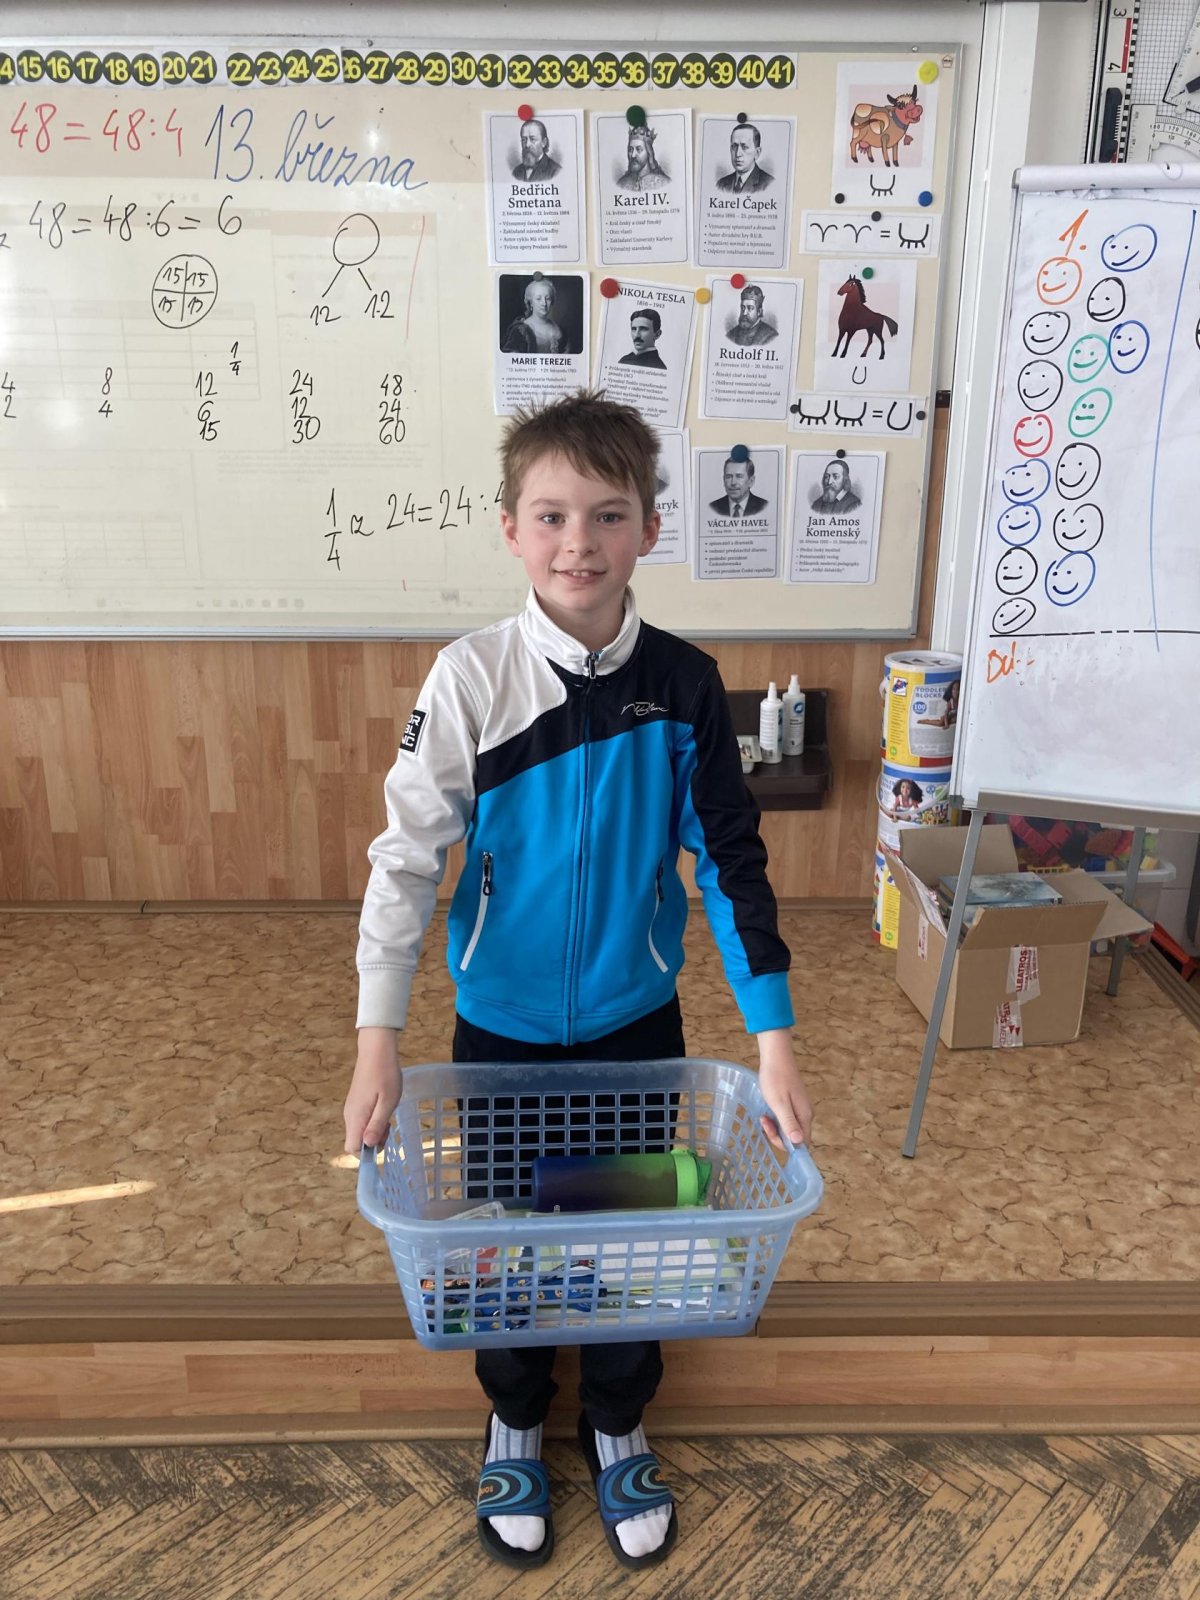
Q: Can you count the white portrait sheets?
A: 9